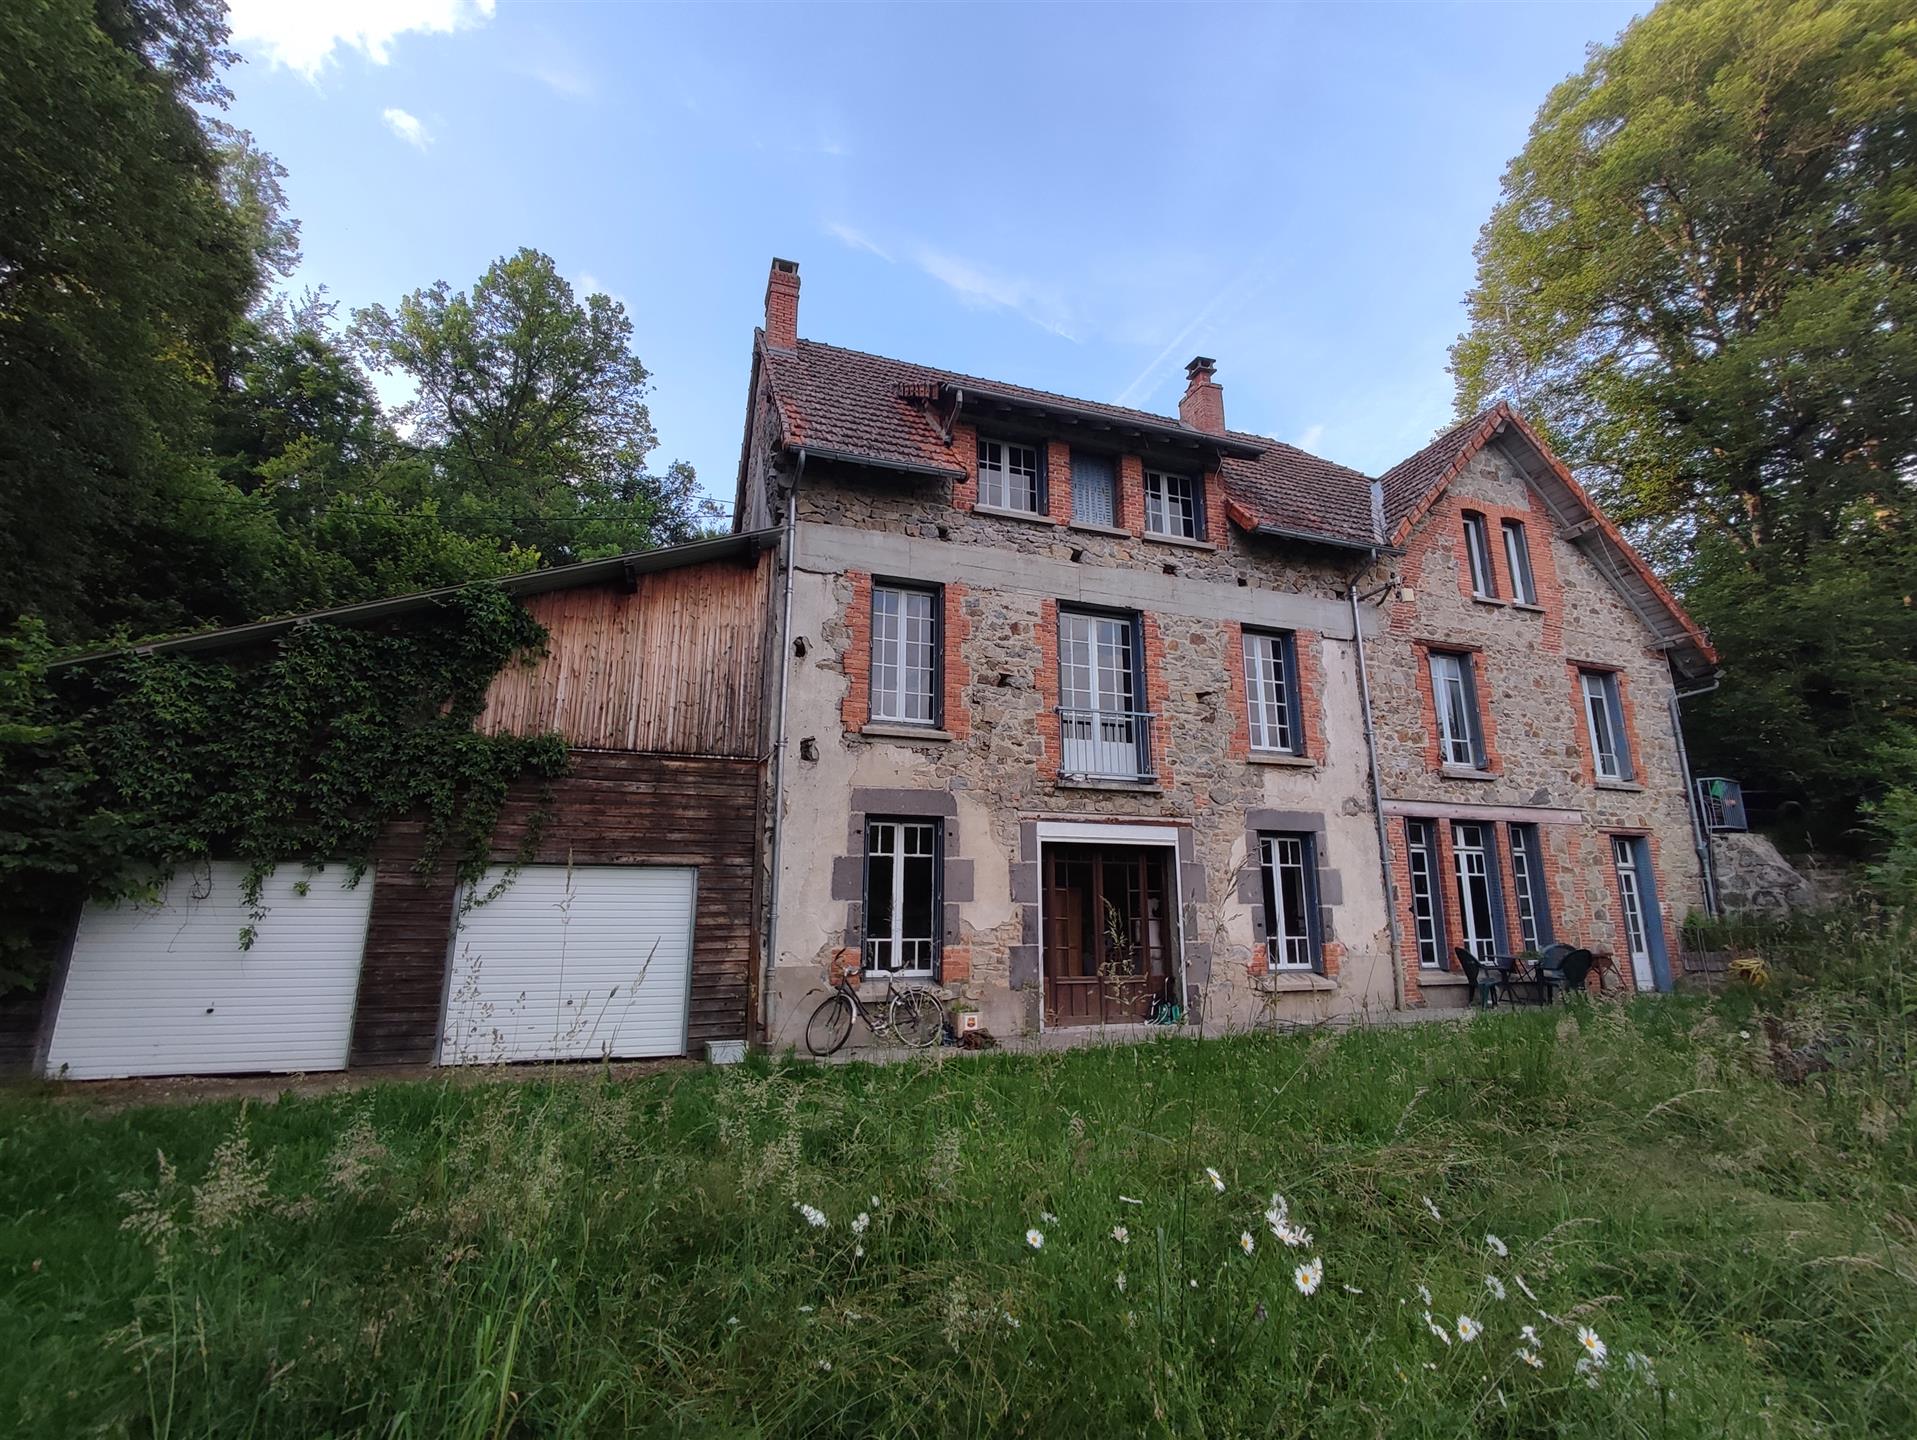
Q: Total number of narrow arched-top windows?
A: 2